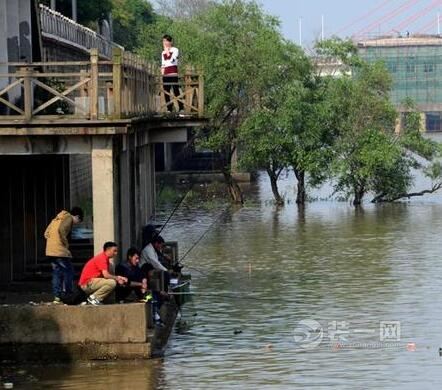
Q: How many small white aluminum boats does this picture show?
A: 0